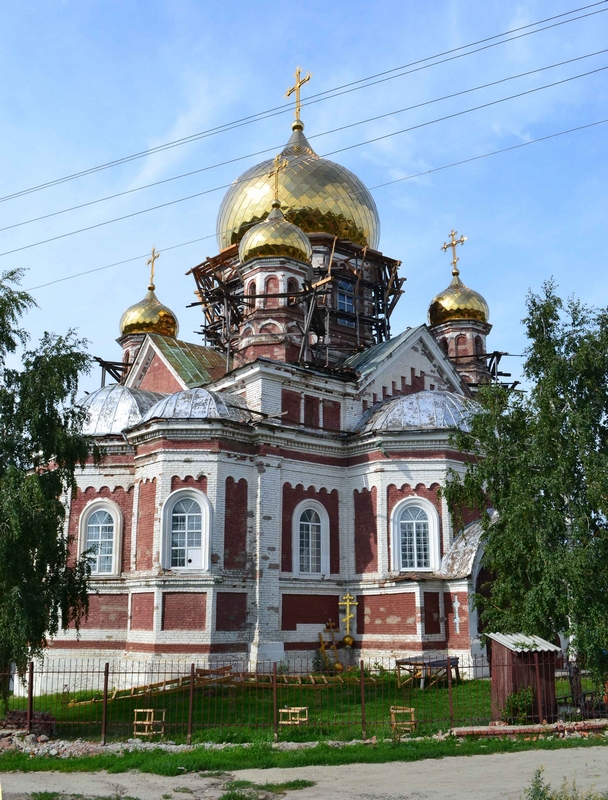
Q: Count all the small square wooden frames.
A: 3